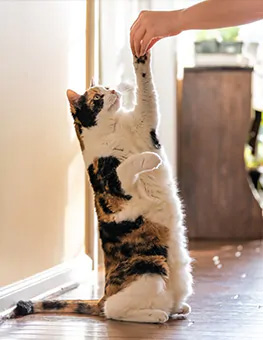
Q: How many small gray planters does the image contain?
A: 2